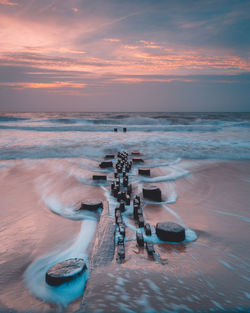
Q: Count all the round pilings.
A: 10